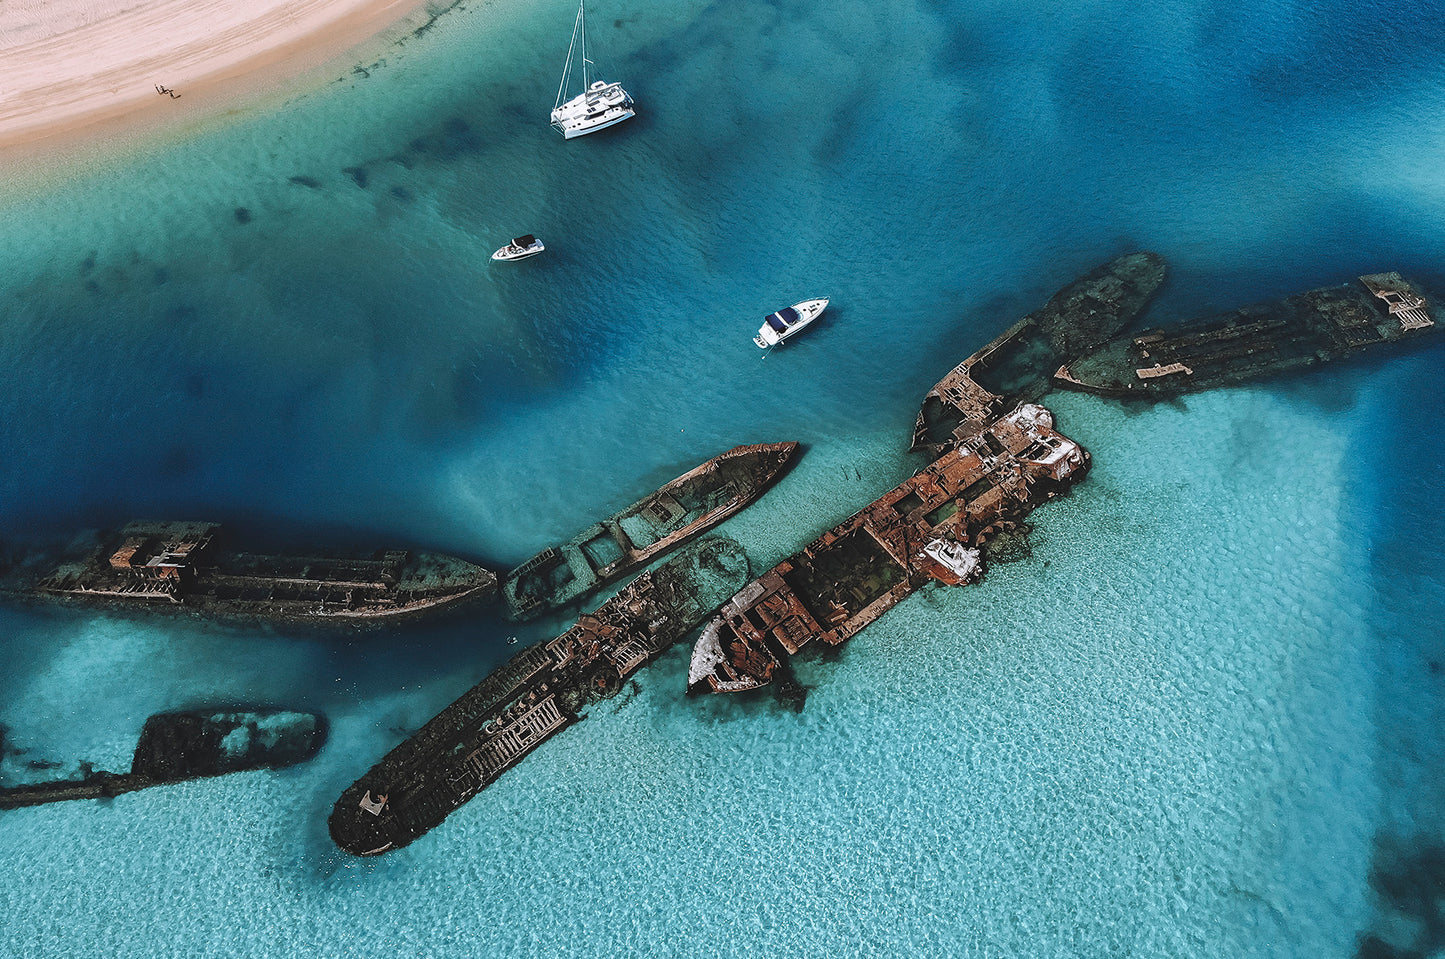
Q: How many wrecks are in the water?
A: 7